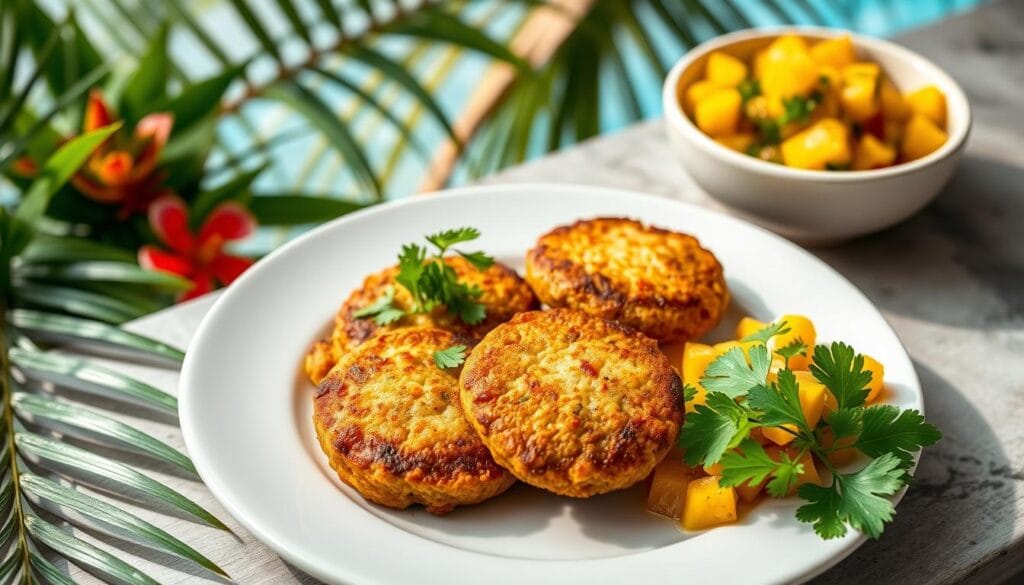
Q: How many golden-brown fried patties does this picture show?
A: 4